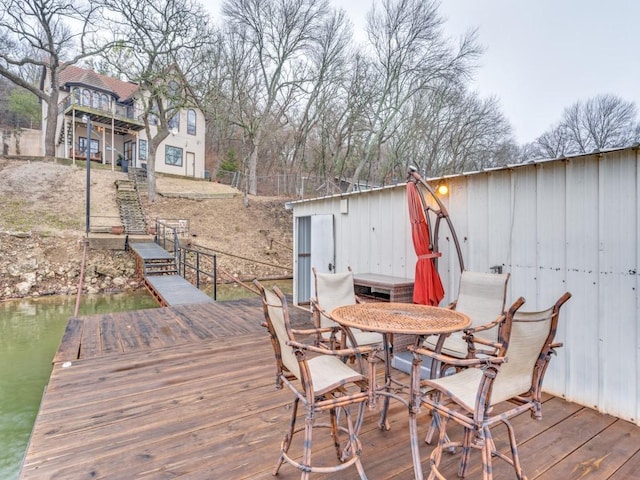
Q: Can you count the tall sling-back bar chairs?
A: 4